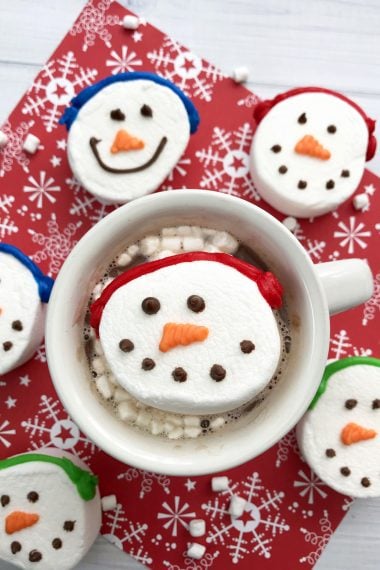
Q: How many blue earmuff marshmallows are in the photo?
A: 2